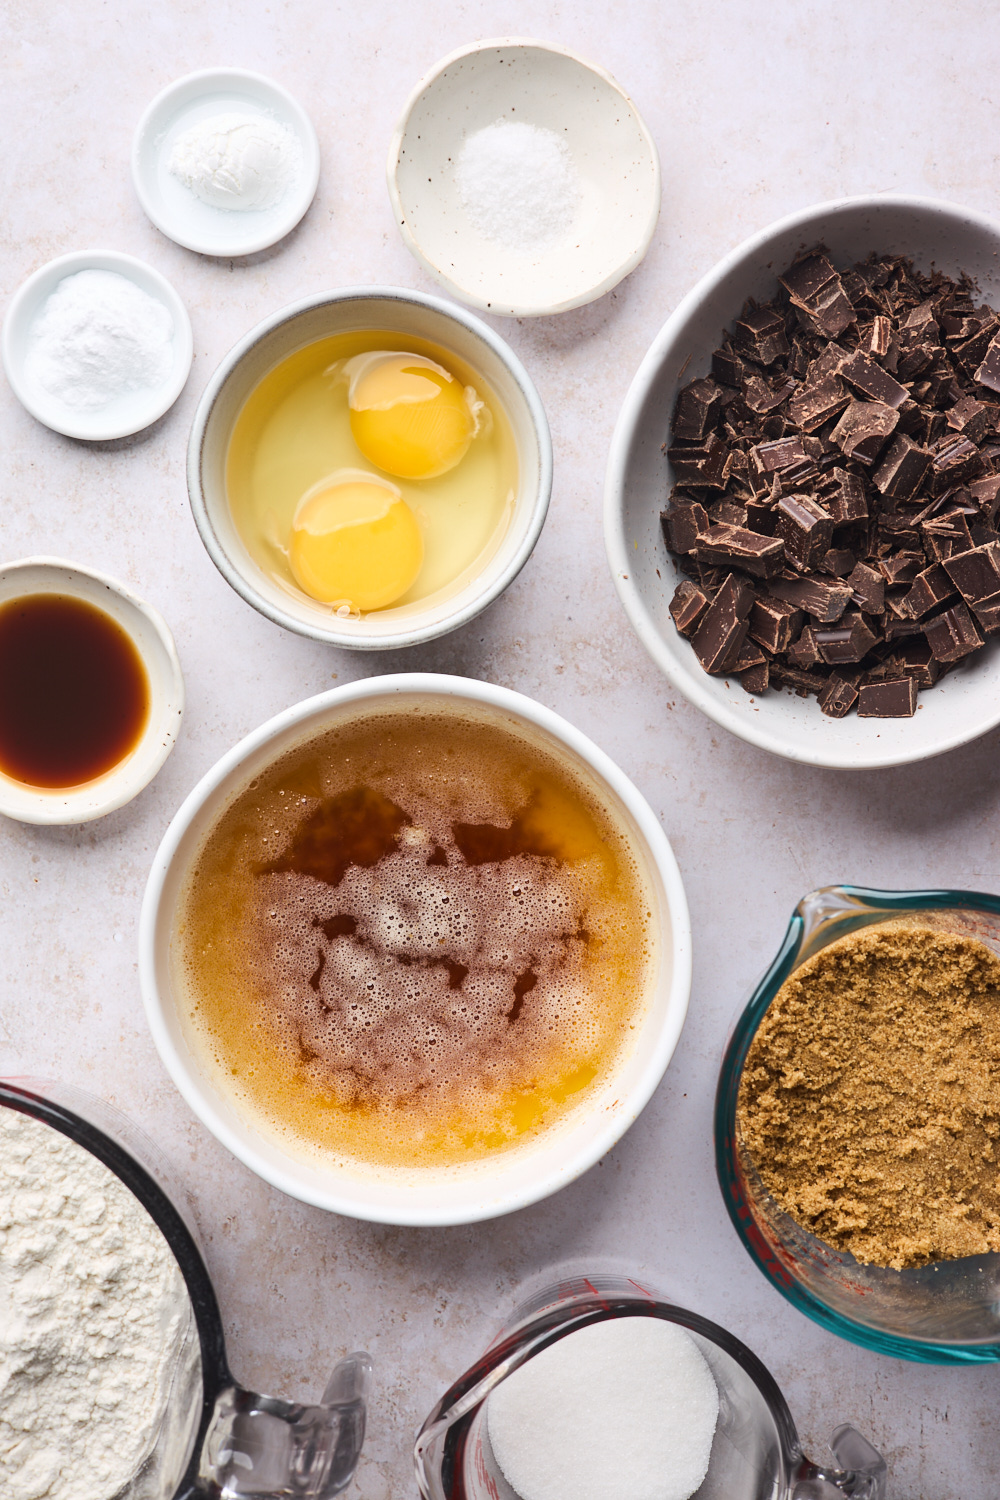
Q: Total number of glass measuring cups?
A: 3